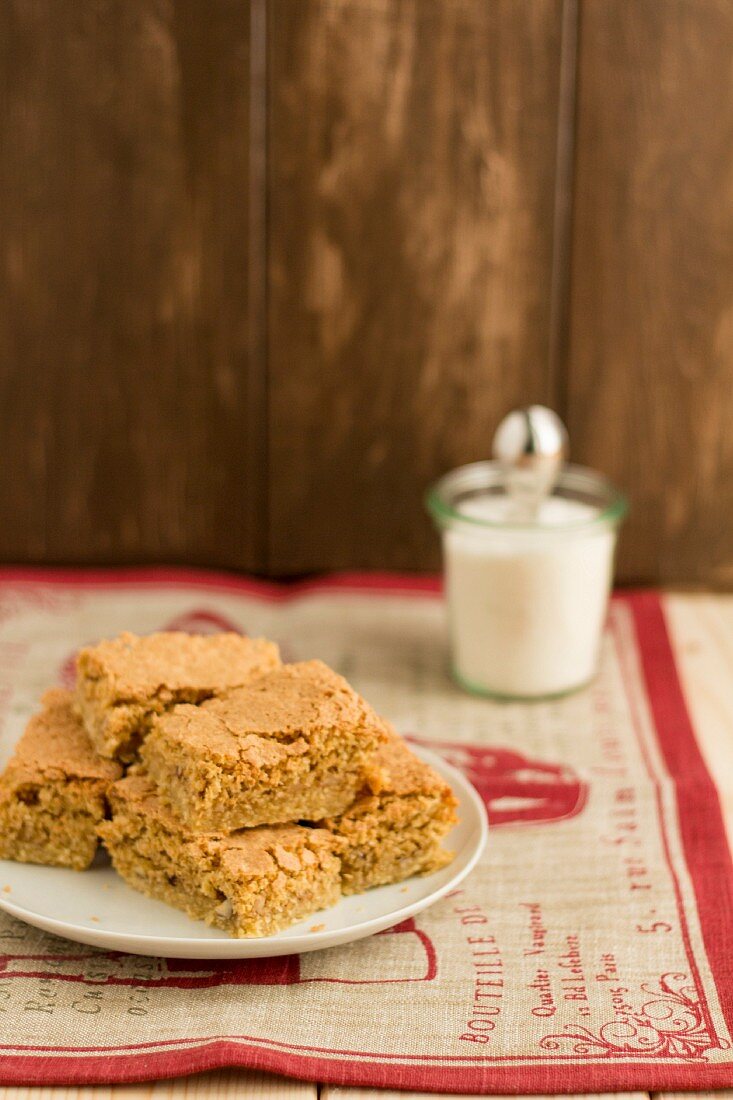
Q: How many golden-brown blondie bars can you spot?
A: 5